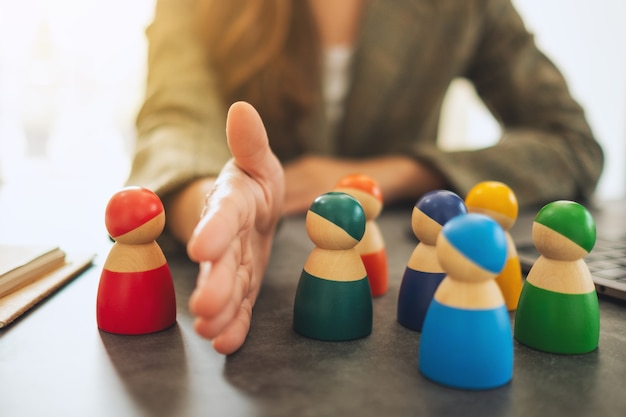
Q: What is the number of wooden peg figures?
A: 7